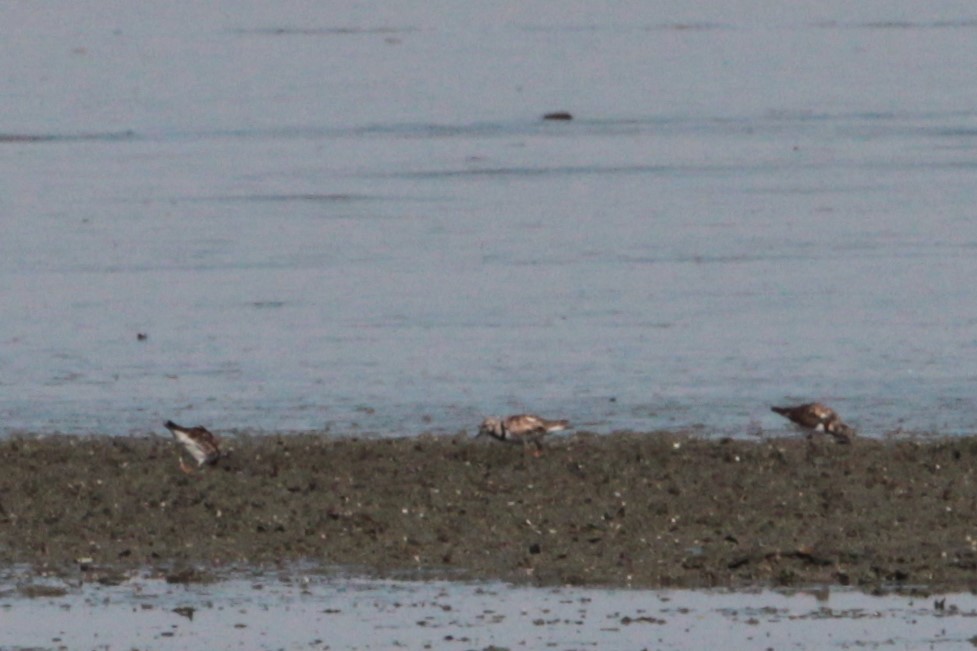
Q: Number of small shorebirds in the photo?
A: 3